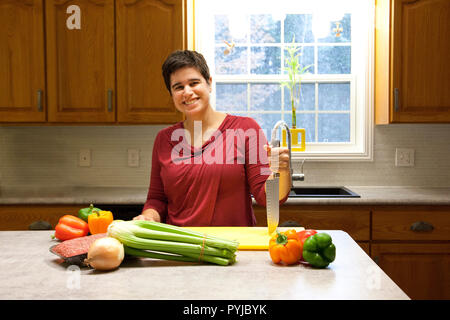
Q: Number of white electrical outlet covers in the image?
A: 3